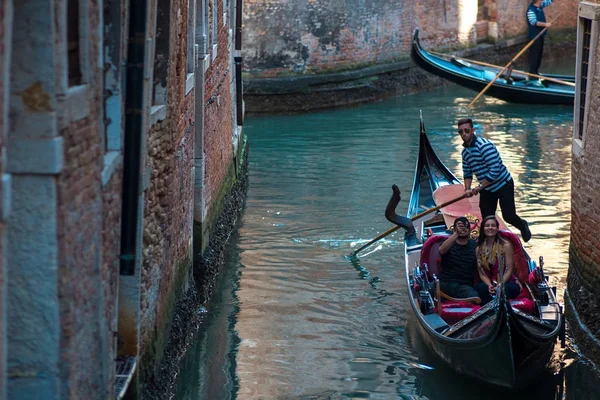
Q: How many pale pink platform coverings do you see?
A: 1